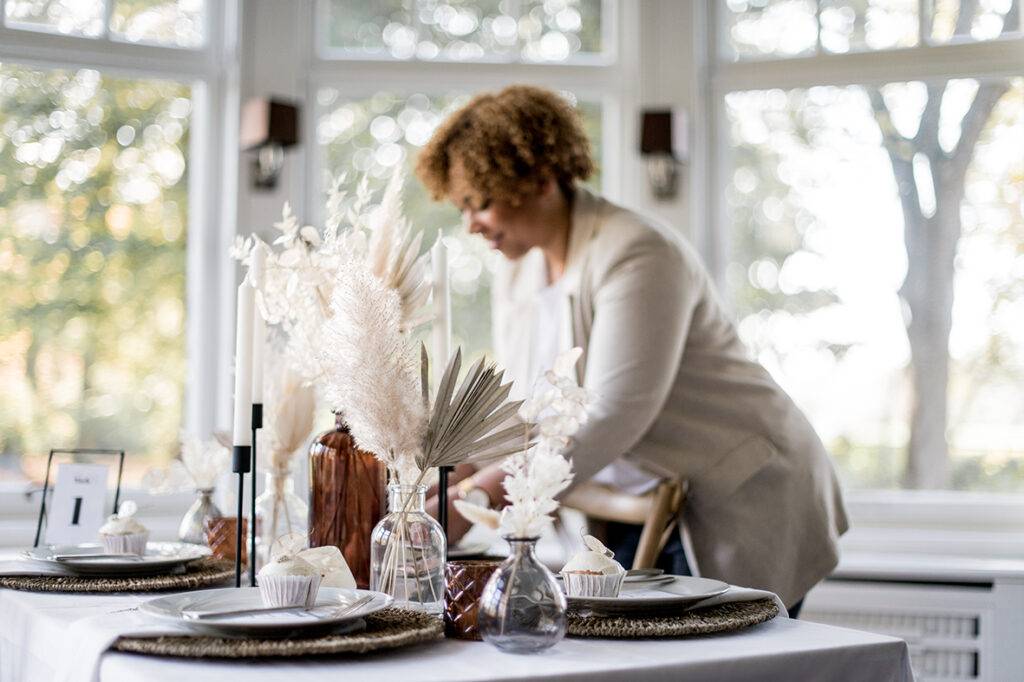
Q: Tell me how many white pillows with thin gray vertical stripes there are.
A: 0